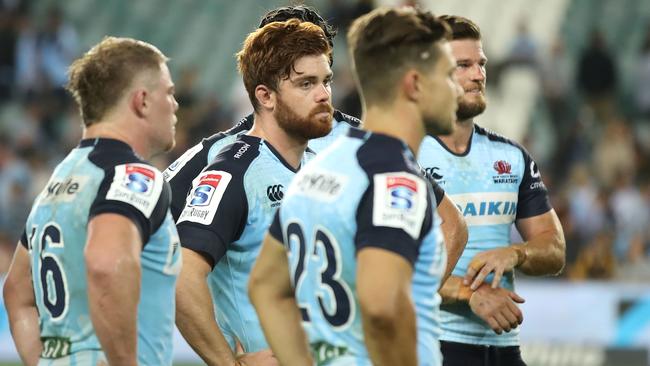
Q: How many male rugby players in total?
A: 5